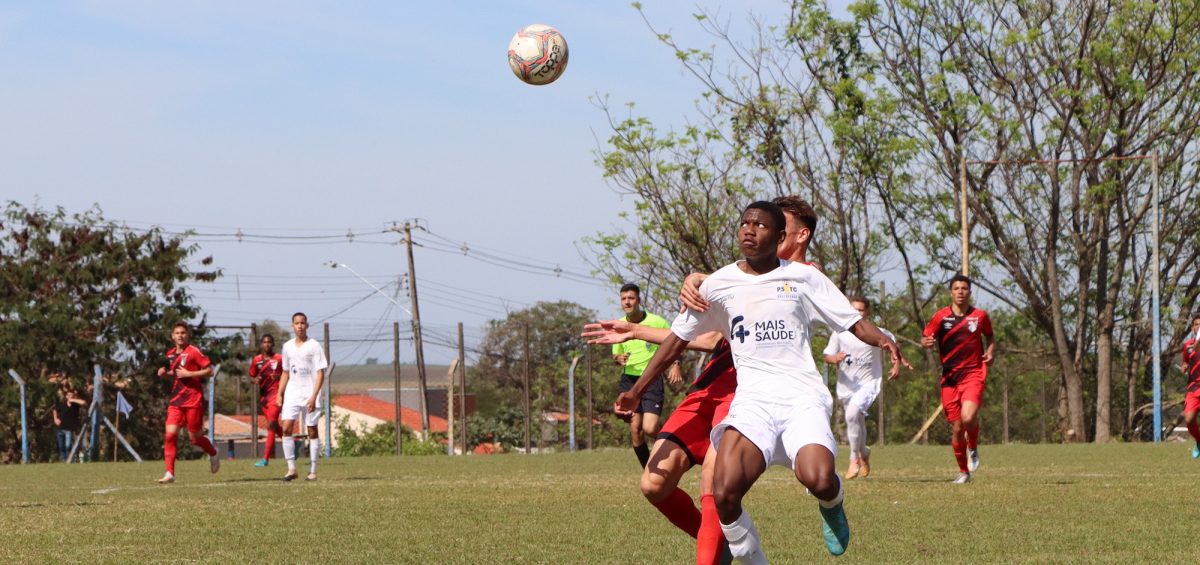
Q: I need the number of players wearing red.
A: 5